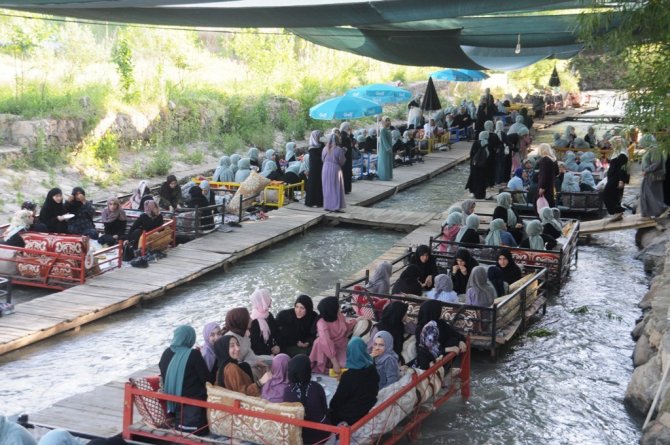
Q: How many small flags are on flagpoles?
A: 0